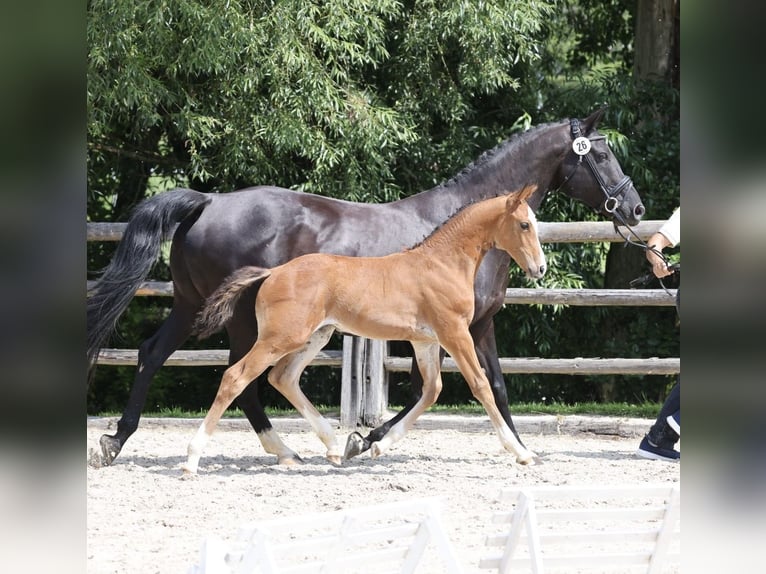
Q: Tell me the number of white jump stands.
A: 2